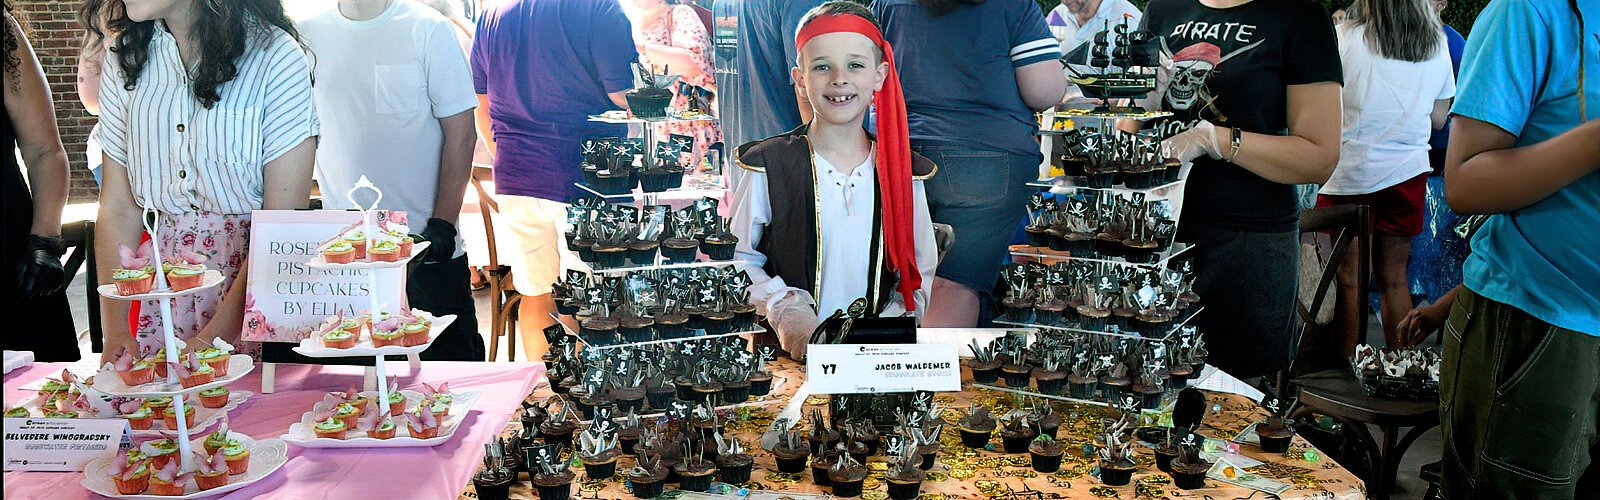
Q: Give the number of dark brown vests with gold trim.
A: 1